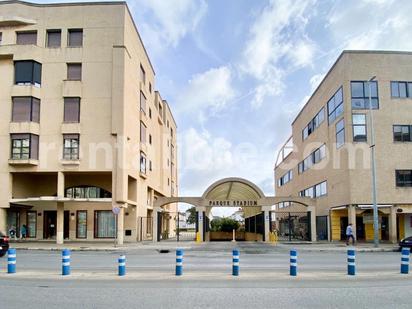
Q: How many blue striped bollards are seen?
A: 8